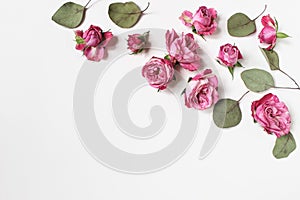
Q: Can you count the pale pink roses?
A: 9